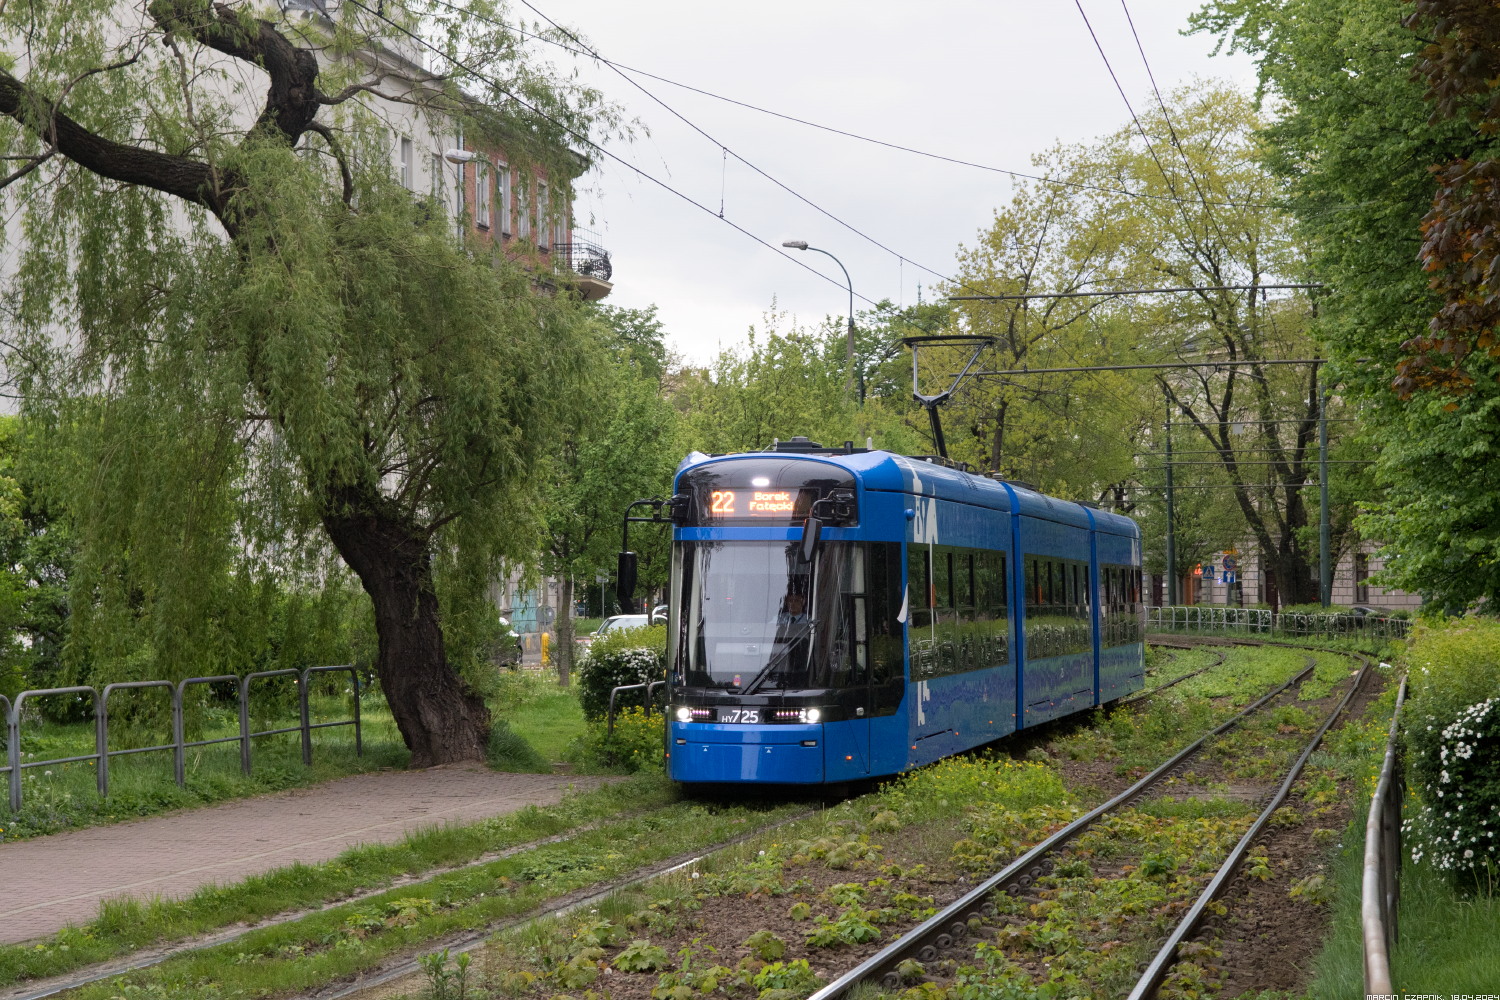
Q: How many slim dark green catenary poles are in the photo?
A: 2